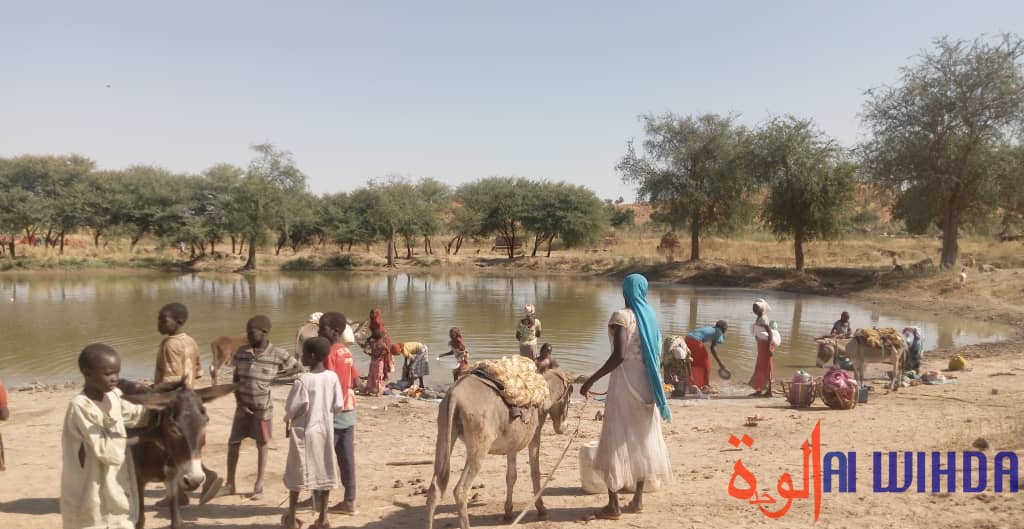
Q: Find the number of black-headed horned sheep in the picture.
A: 0